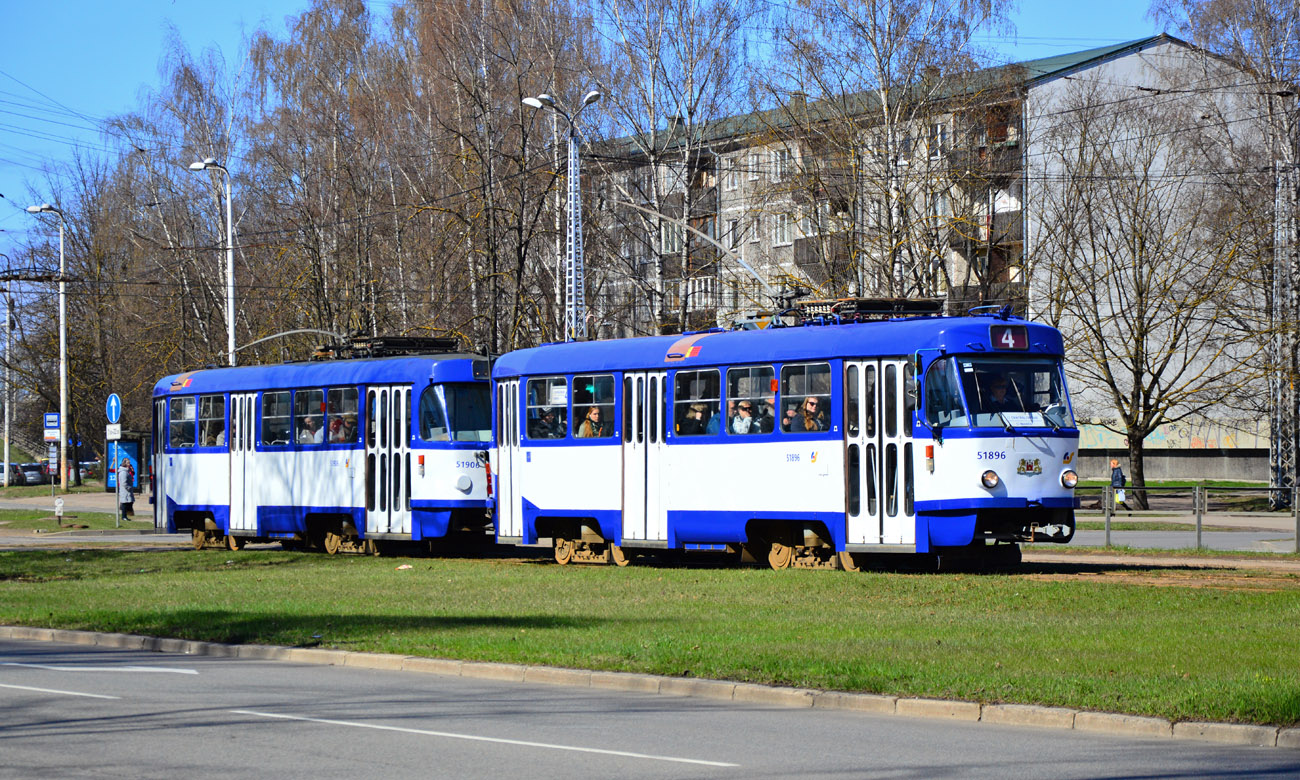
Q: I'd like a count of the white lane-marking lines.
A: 3